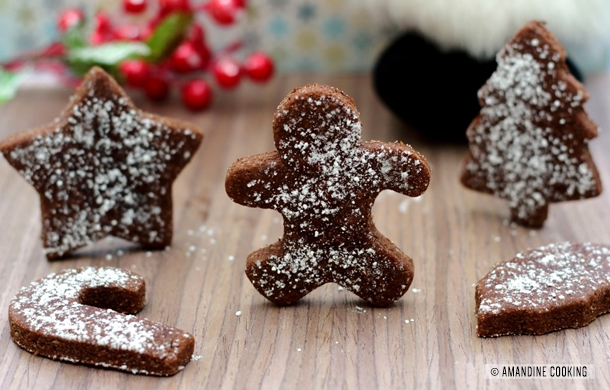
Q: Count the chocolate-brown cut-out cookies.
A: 5